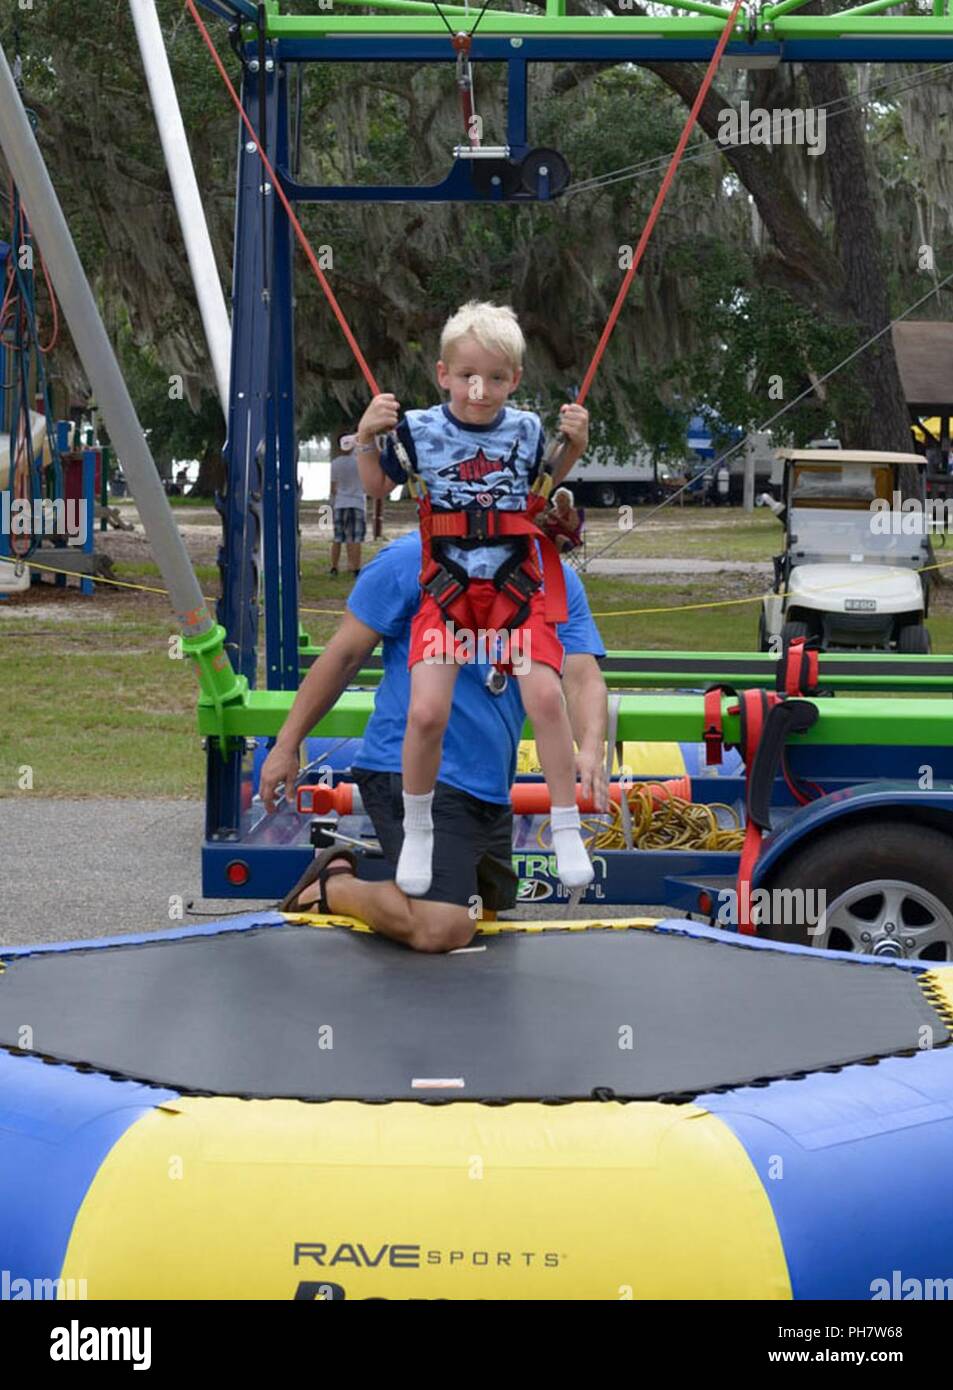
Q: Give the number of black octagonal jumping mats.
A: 1